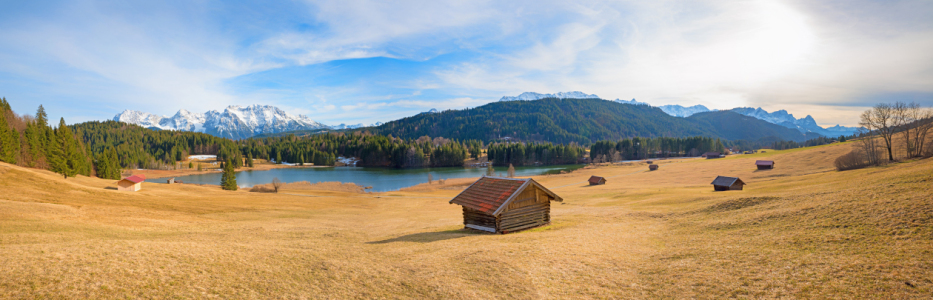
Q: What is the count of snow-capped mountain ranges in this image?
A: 2